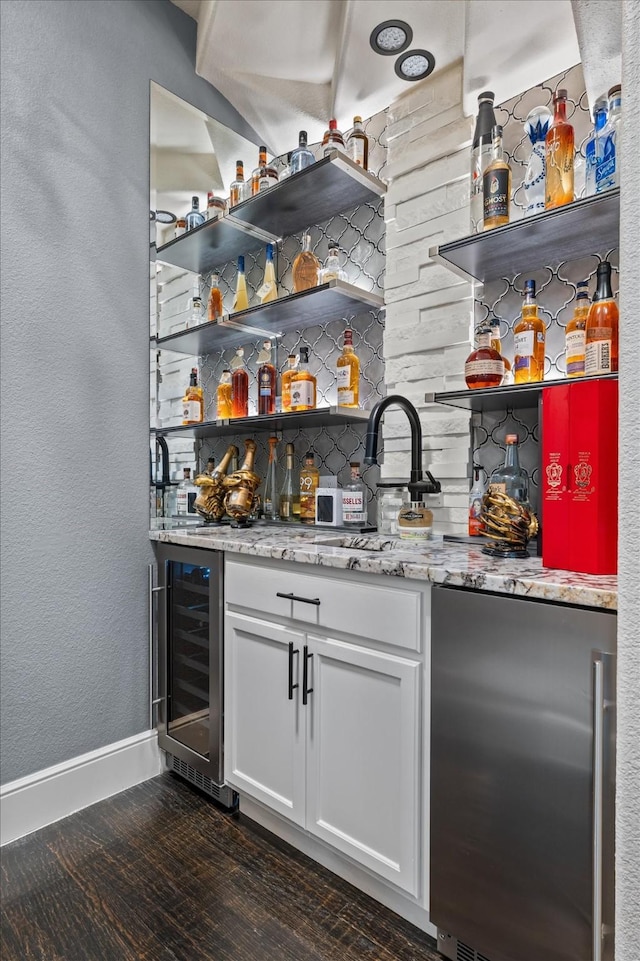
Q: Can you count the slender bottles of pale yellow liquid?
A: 2